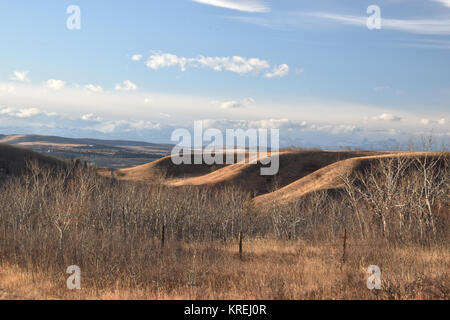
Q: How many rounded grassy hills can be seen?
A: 3